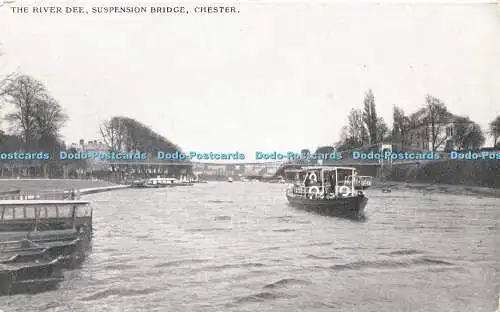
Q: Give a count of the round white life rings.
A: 3